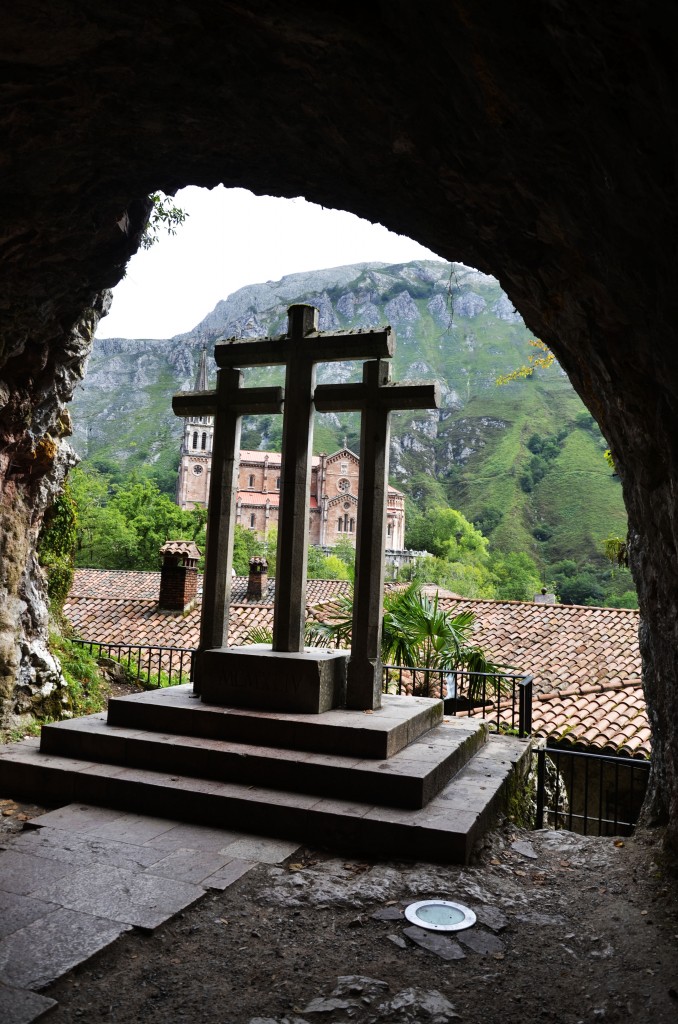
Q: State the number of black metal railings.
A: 3